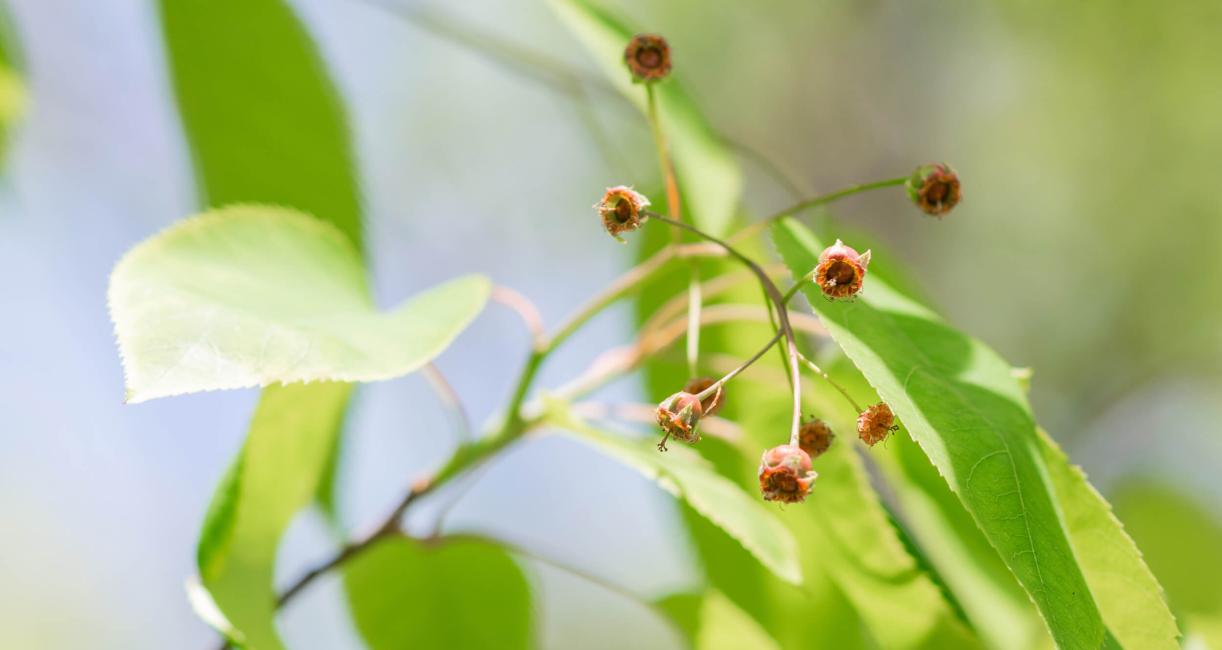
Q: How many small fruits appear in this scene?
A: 9